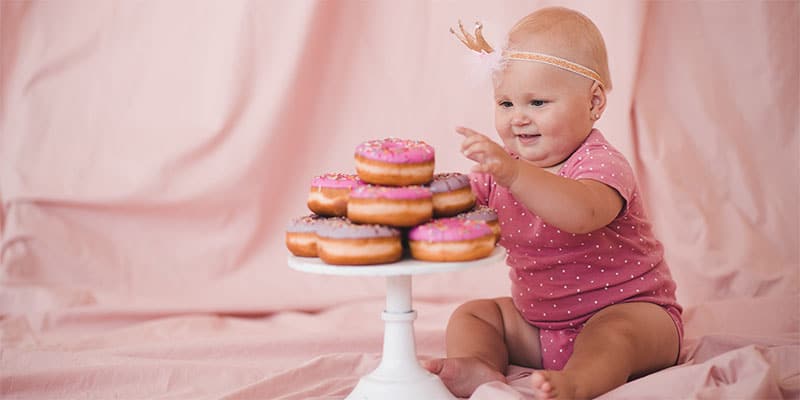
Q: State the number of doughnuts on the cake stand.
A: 8